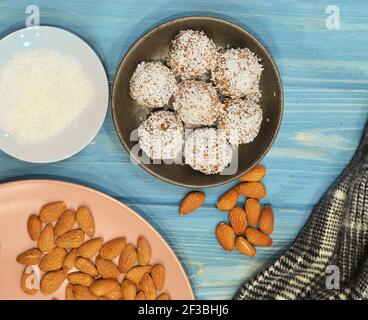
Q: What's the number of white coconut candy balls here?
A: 7